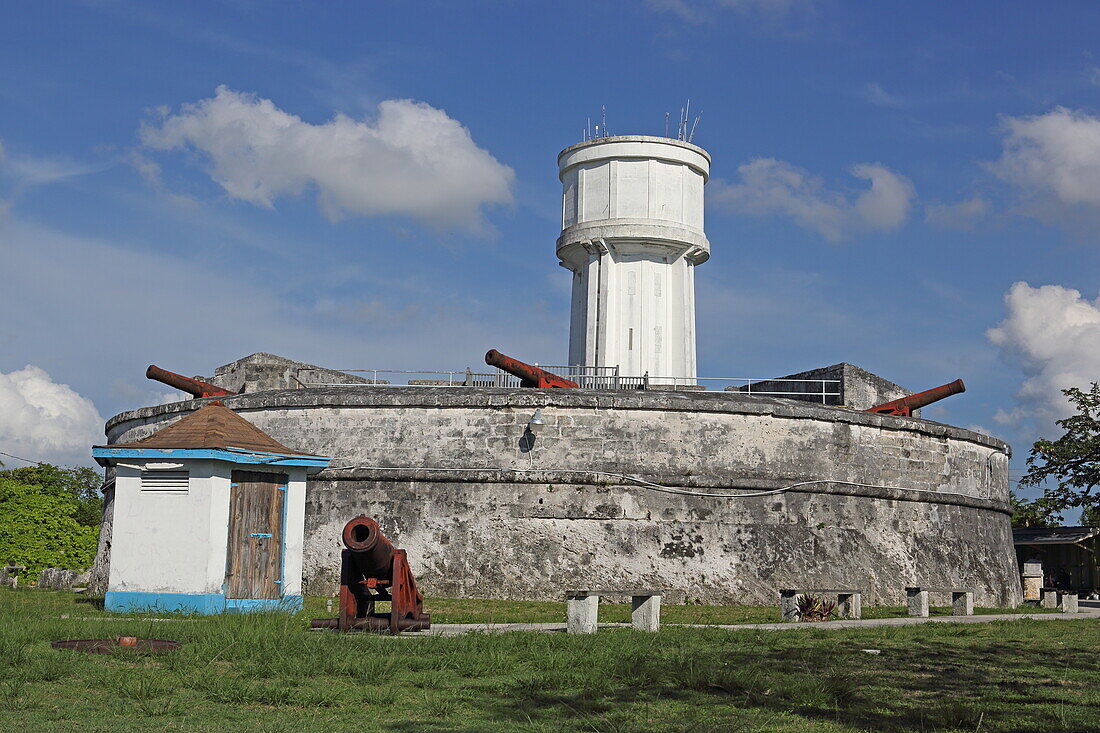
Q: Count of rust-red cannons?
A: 4